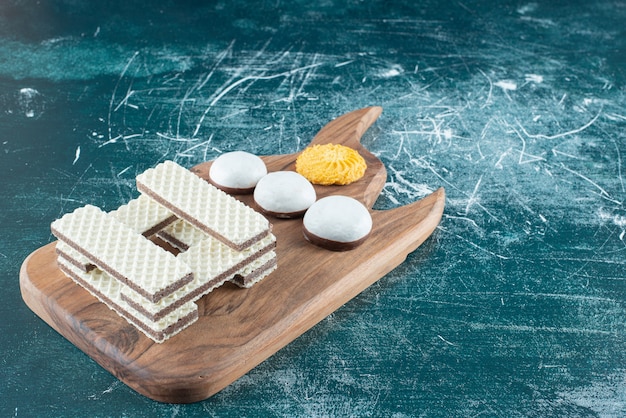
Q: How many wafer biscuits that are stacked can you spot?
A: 6